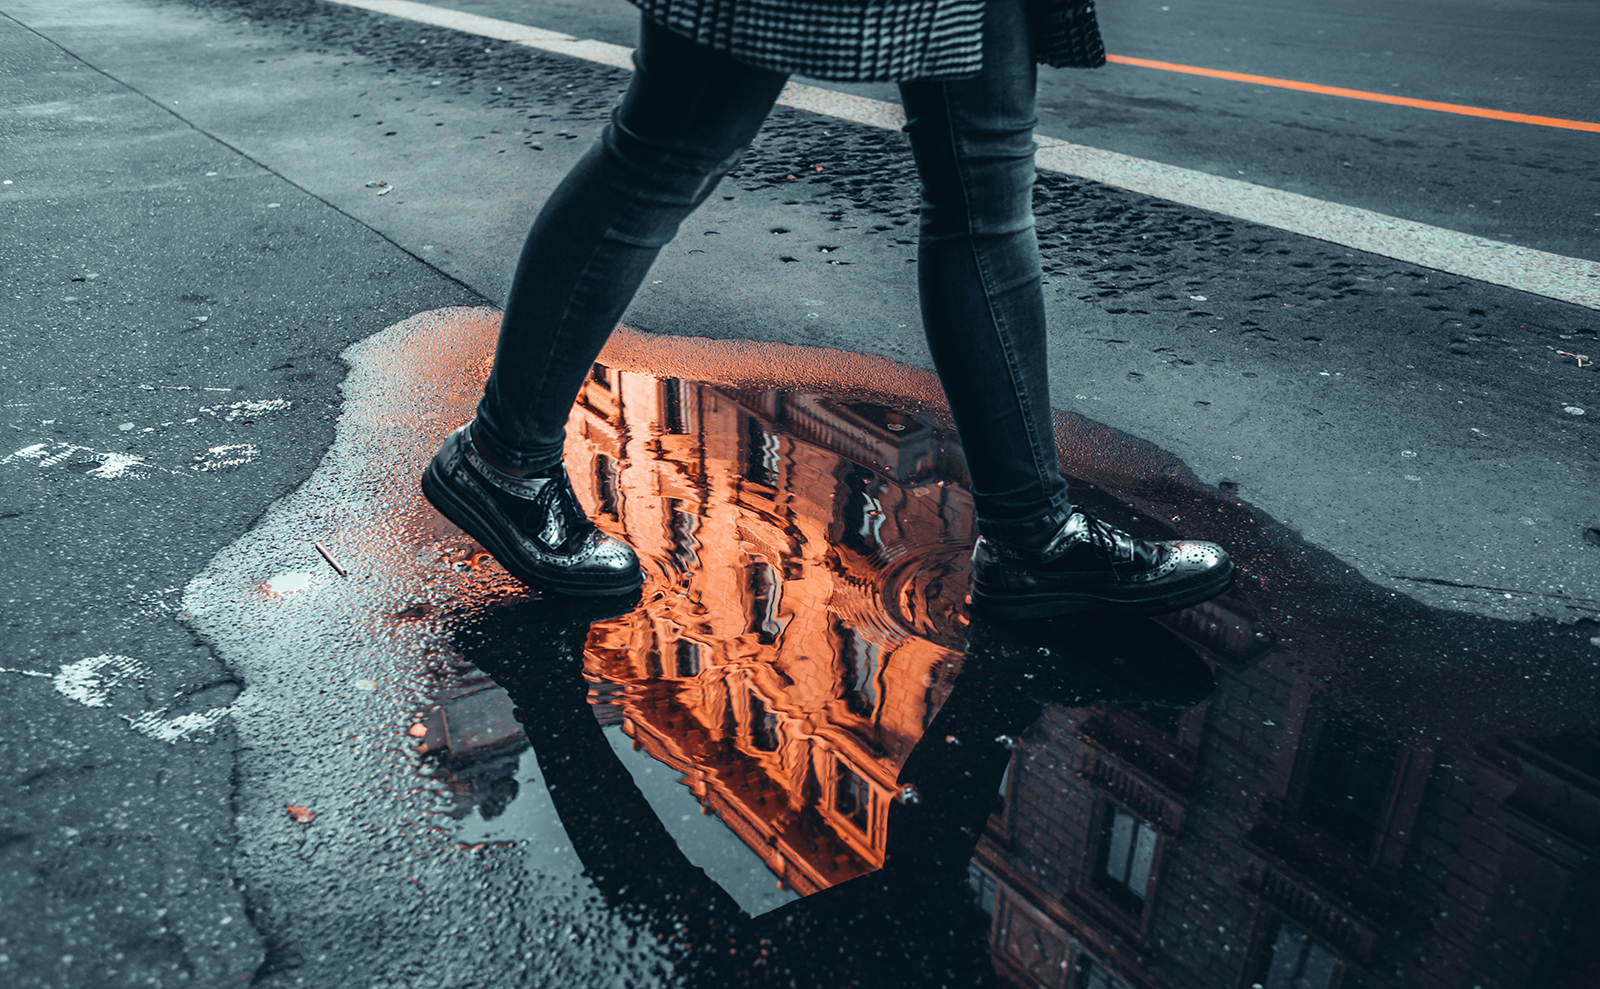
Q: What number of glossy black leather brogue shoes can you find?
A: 2